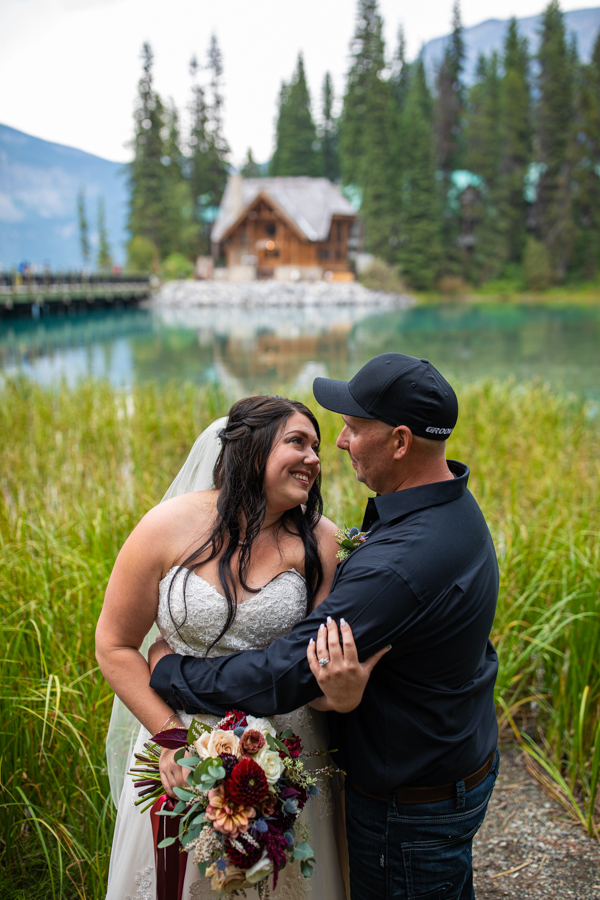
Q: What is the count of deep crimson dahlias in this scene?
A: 2